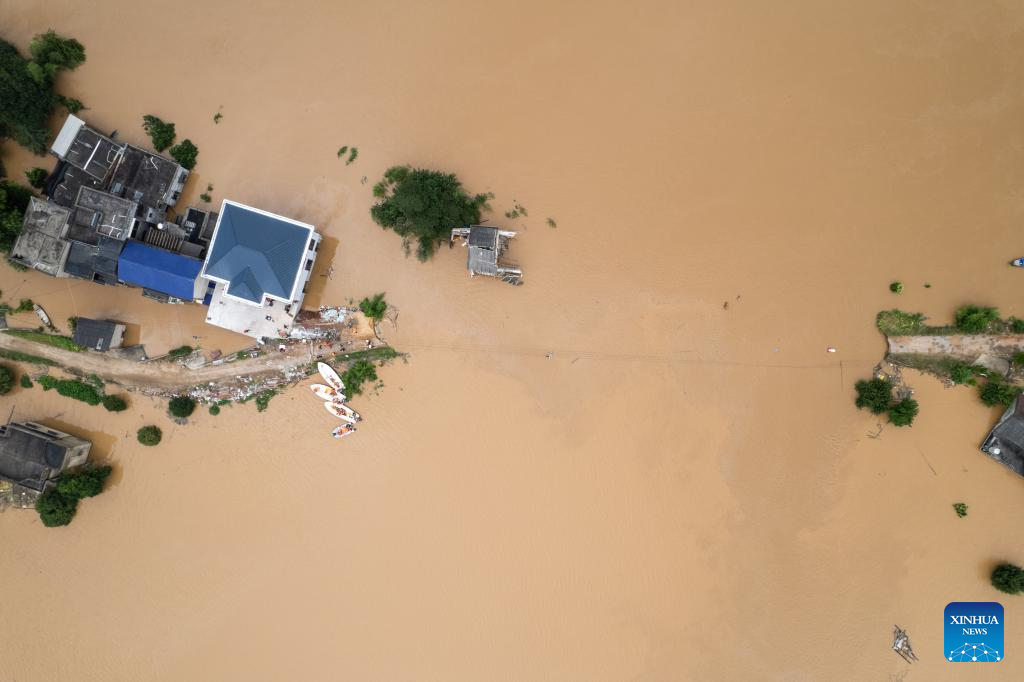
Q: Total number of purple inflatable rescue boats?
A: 0